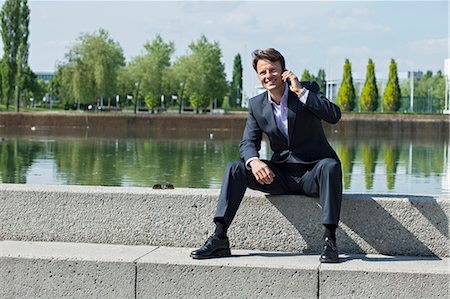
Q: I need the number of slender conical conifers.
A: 3